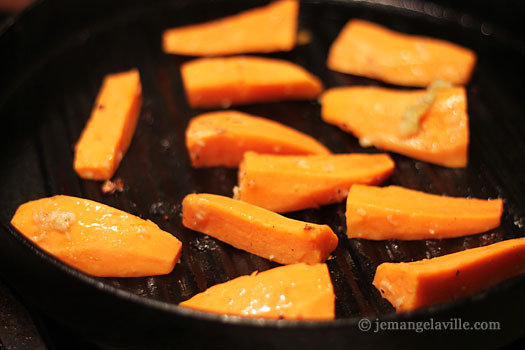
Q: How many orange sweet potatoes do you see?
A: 12